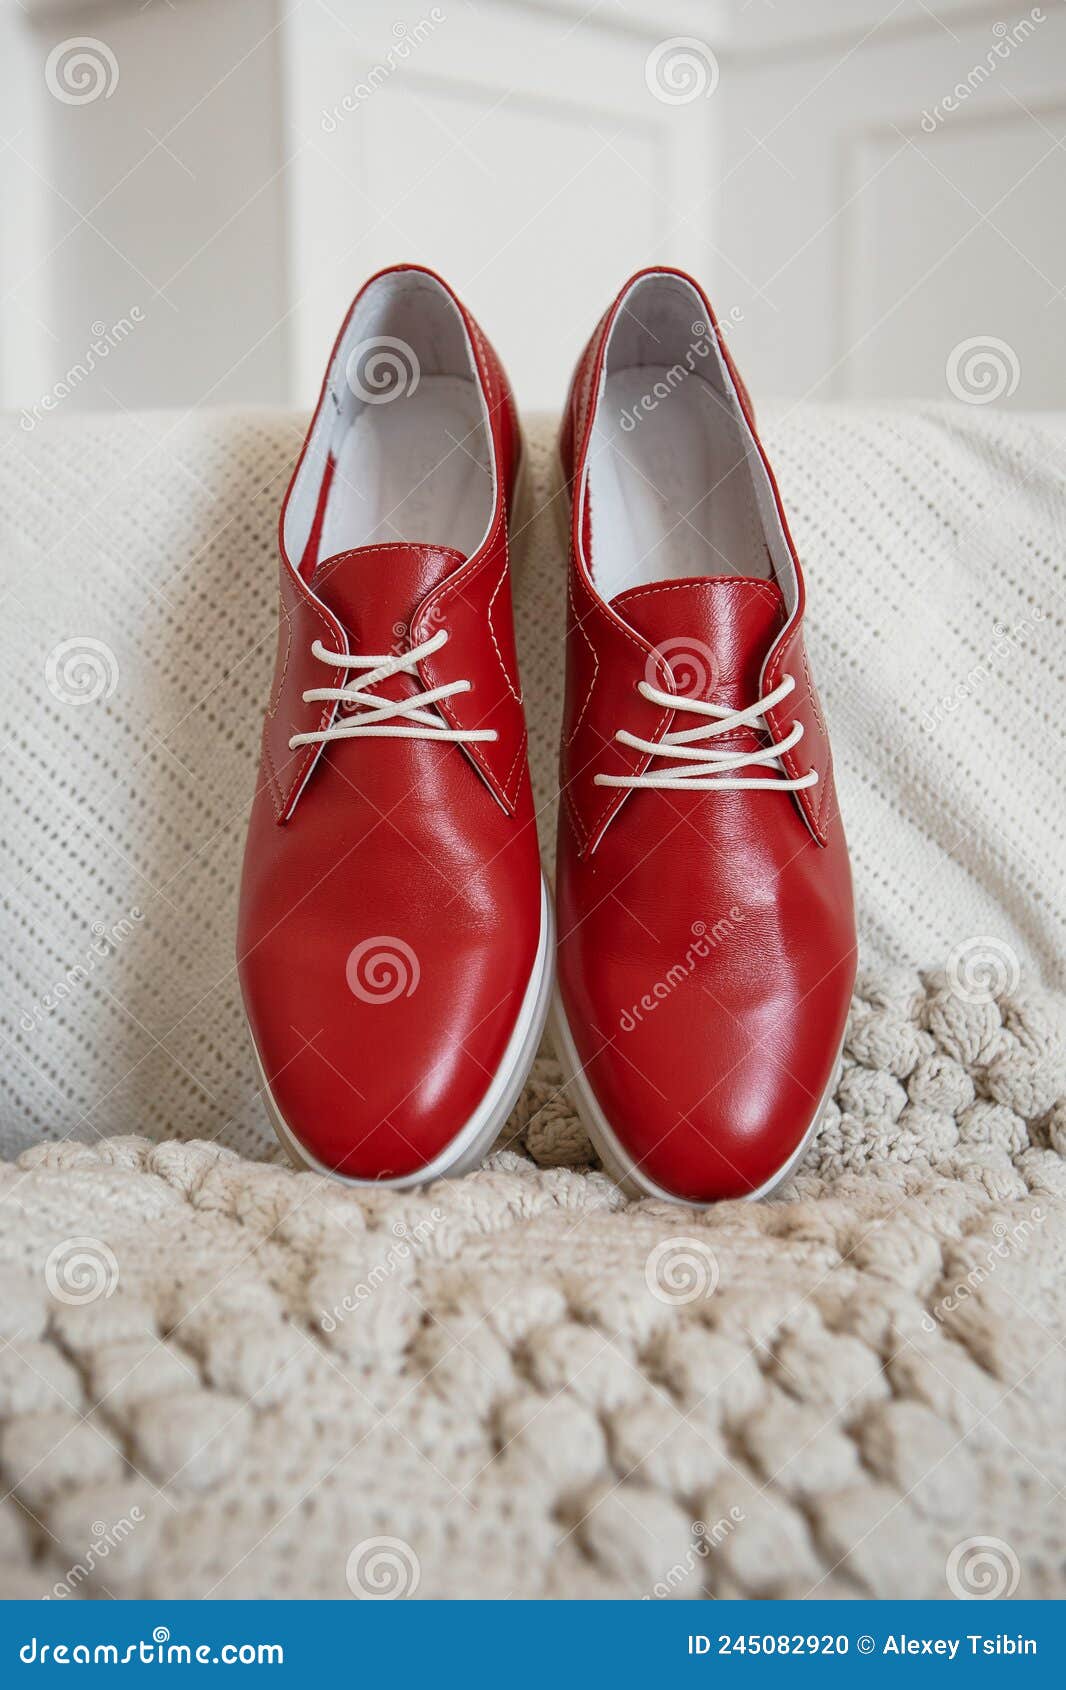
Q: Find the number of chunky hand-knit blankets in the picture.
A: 1